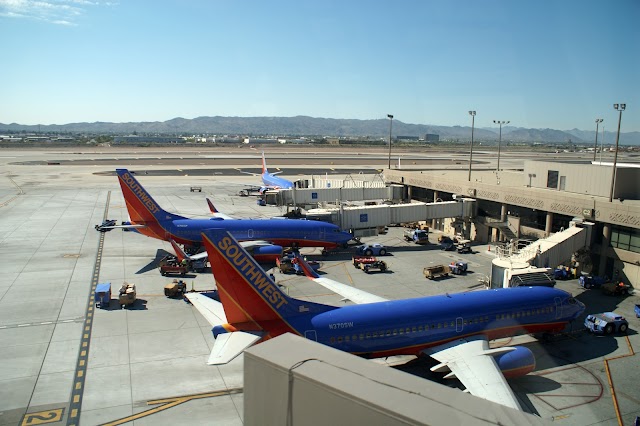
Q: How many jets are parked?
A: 3